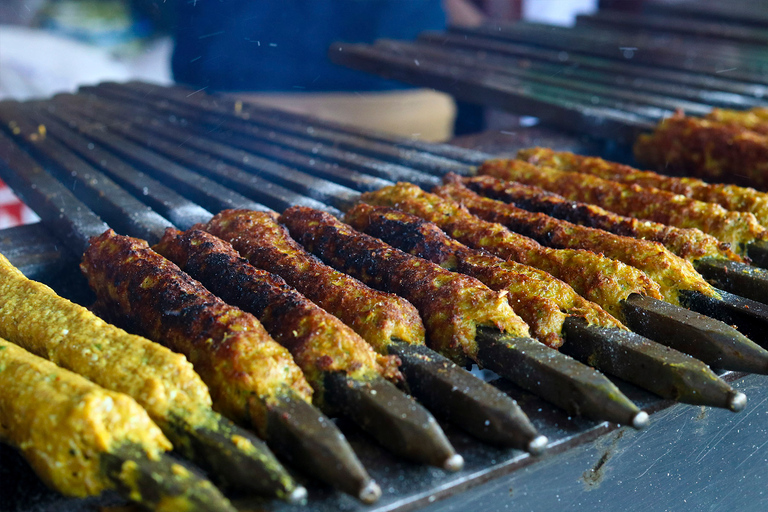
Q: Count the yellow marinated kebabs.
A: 2